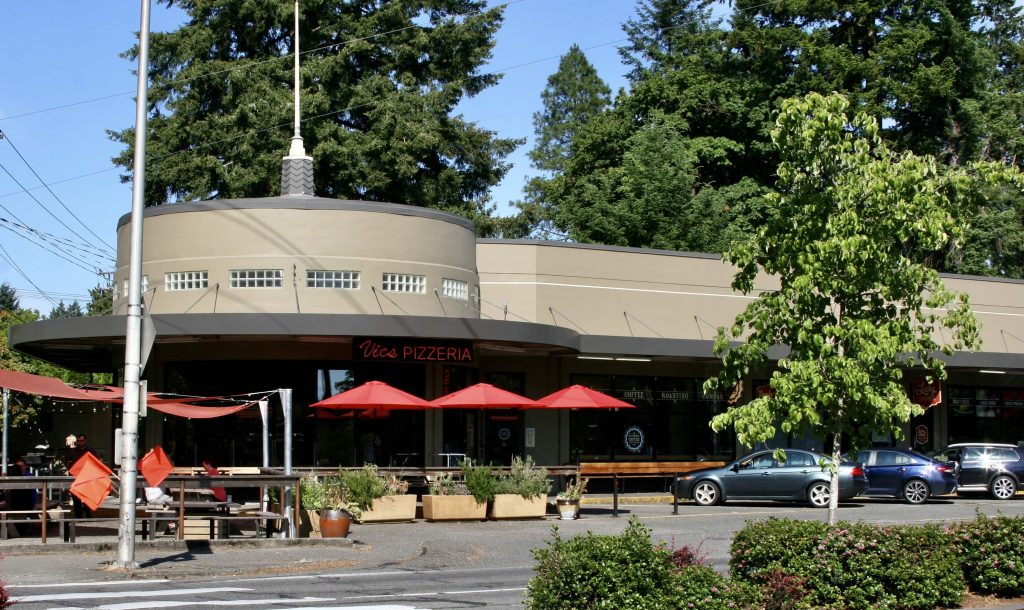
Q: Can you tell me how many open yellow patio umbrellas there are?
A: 0